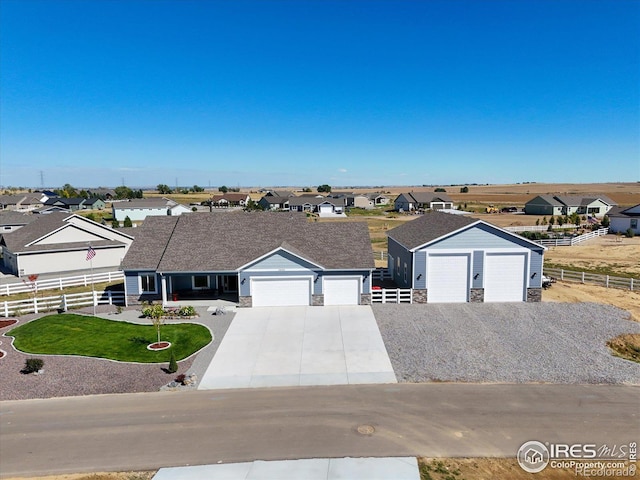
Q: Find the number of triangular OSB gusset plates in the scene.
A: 0